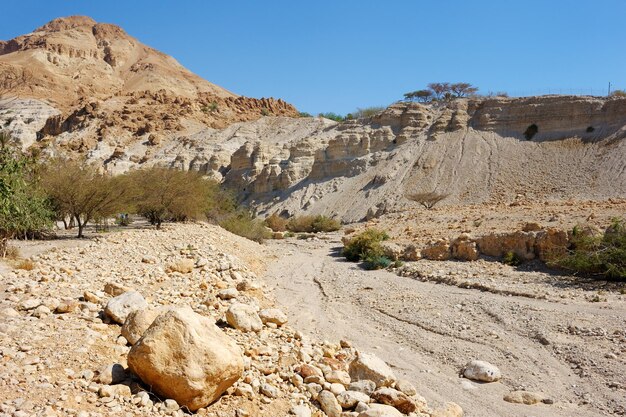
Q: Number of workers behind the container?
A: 0